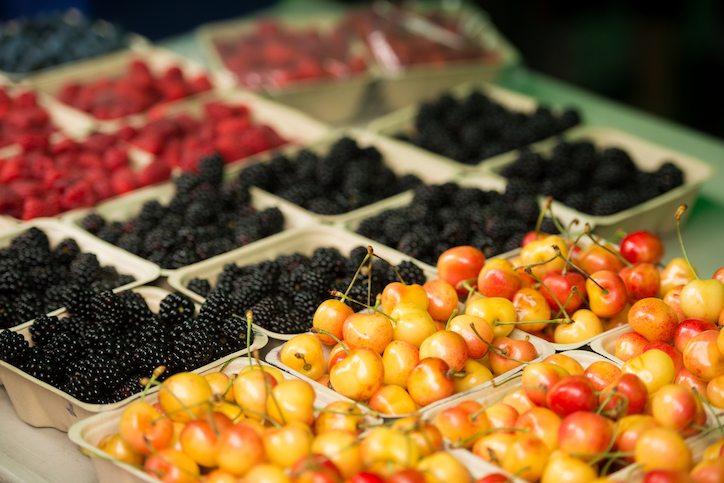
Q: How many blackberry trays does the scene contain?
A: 8